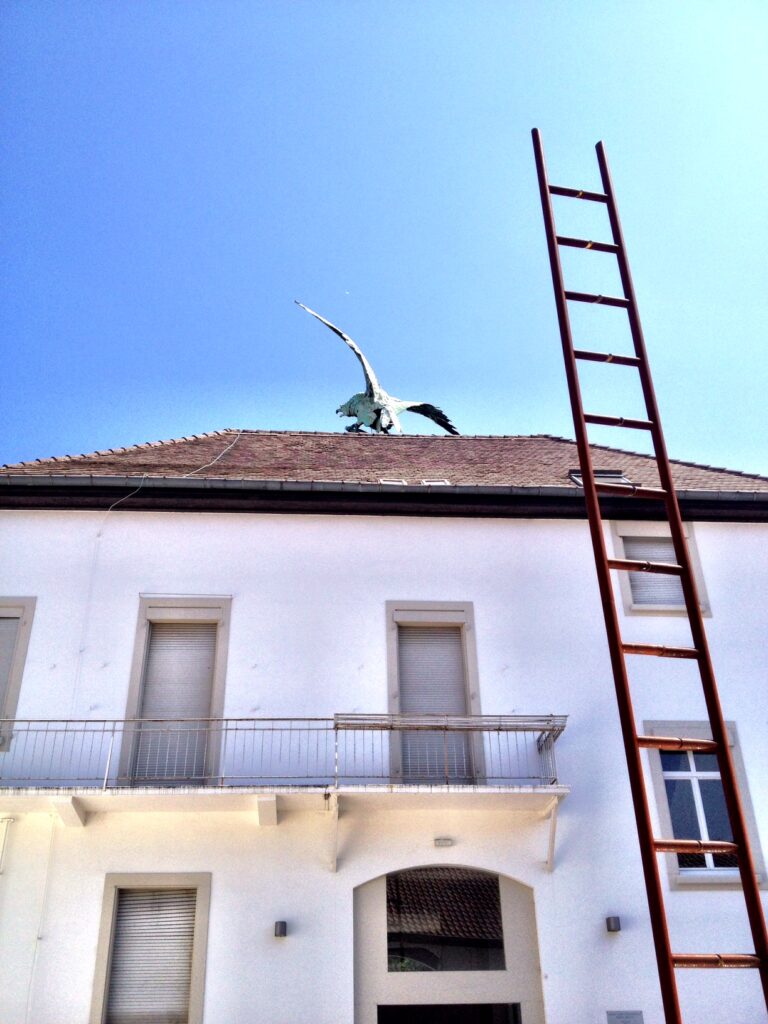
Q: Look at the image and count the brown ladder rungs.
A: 11